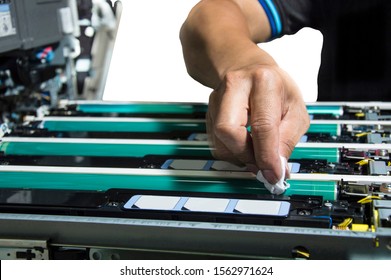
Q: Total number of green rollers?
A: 4